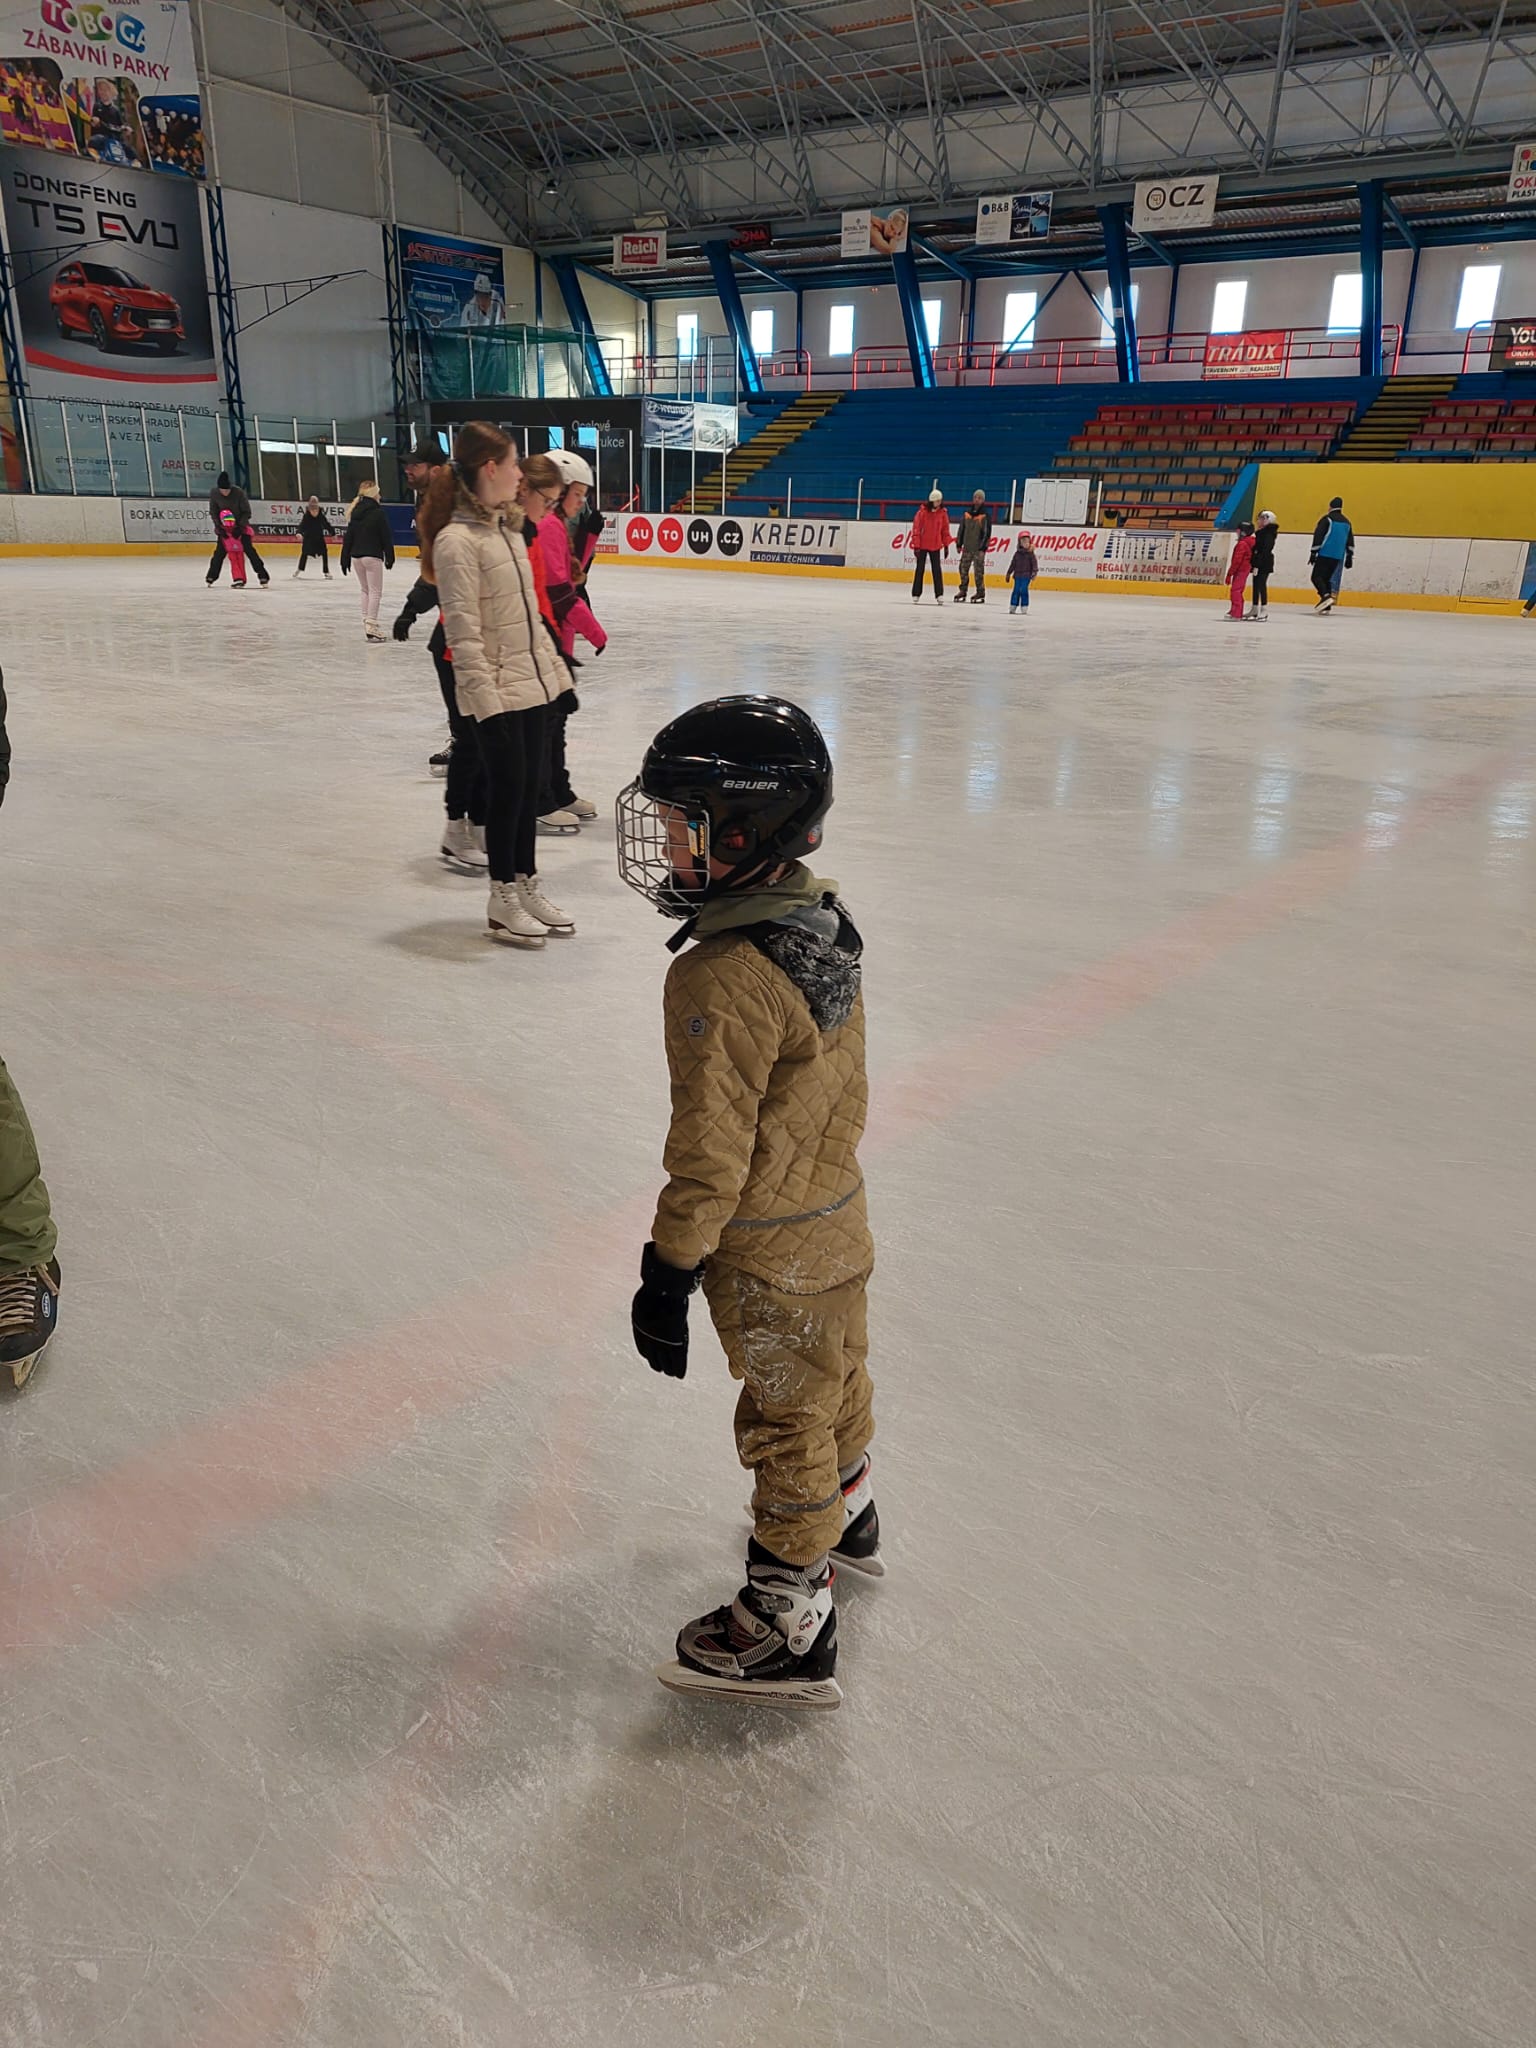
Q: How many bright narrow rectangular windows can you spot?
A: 9